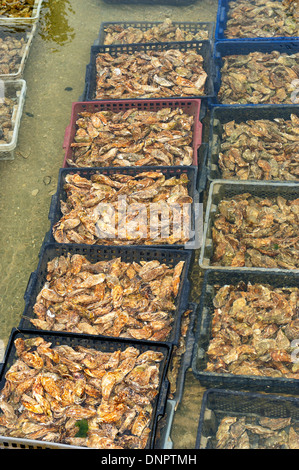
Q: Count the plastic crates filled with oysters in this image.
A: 15